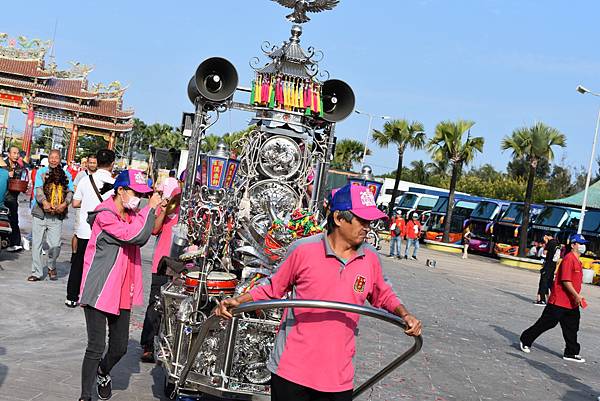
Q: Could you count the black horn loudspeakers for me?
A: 2